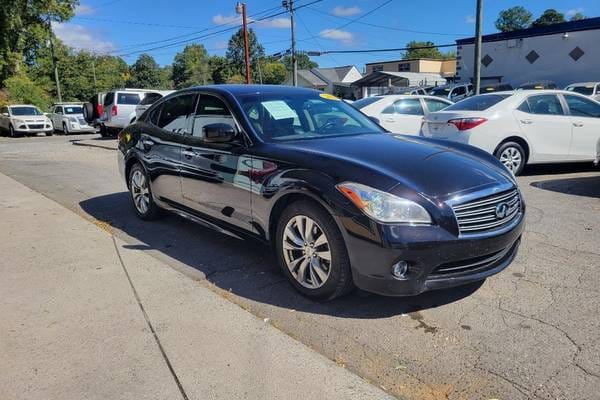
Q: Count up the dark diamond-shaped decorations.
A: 3